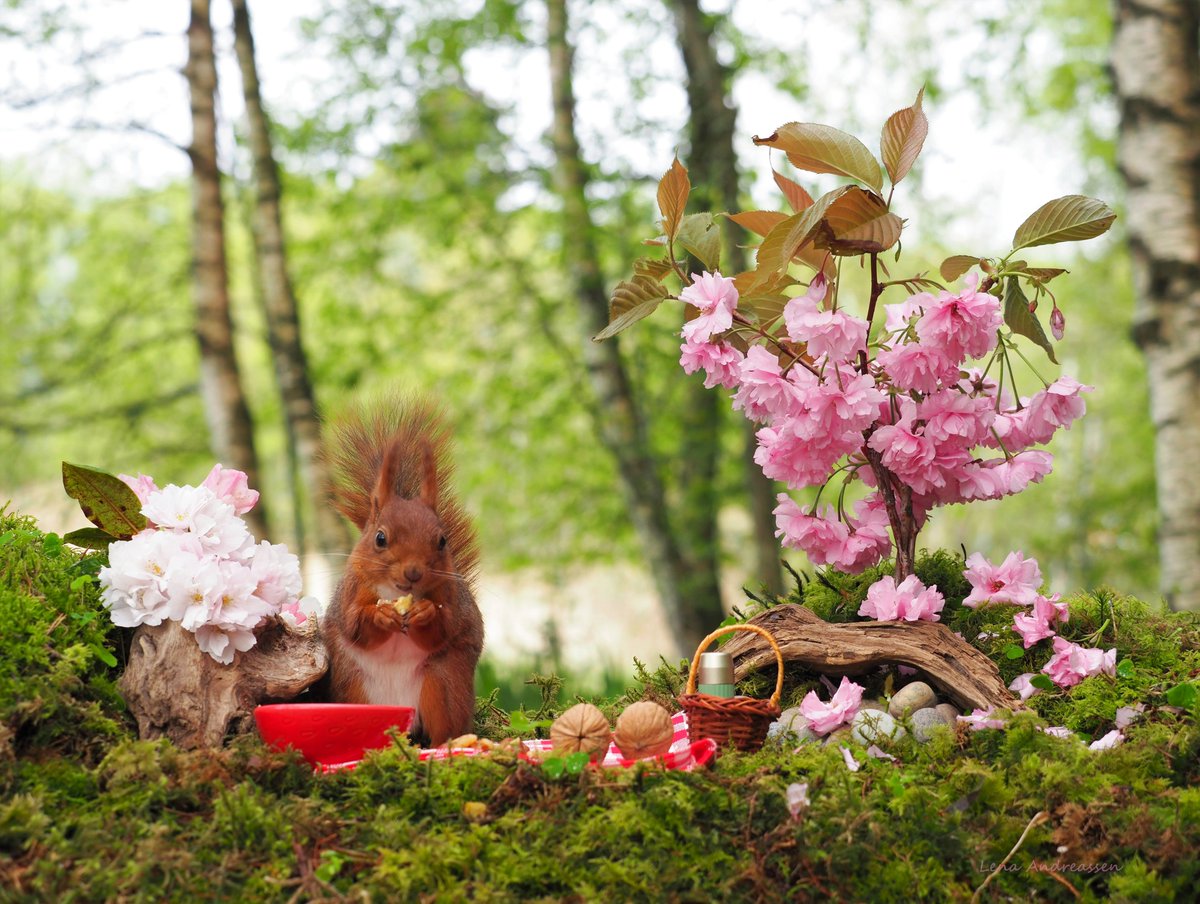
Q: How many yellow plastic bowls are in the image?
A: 0